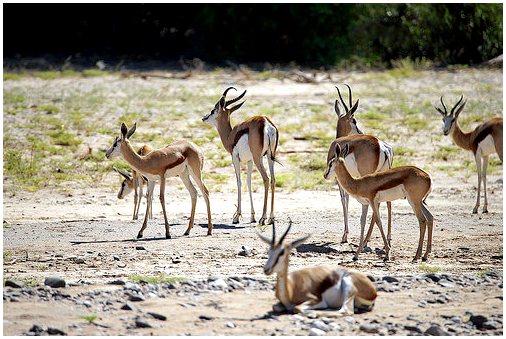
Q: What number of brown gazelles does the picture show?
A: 7